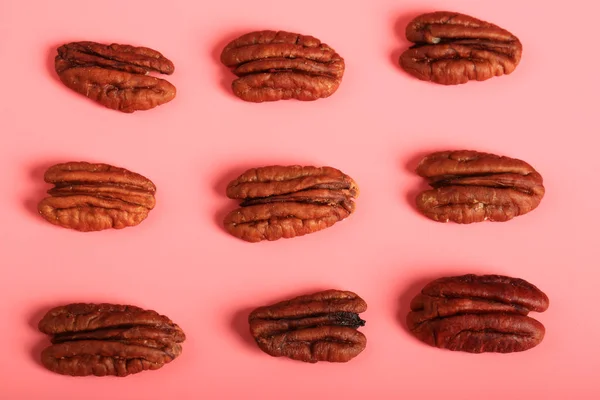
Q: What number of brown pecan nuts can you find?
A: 9